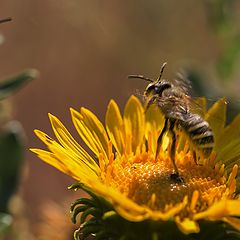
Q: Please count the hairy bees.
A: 1